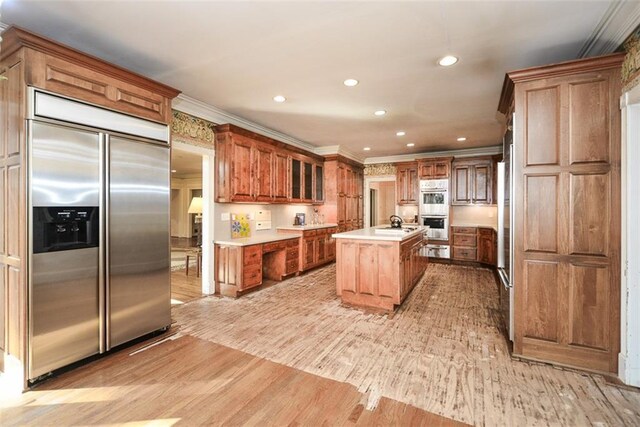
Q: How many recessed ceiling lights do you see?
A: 8